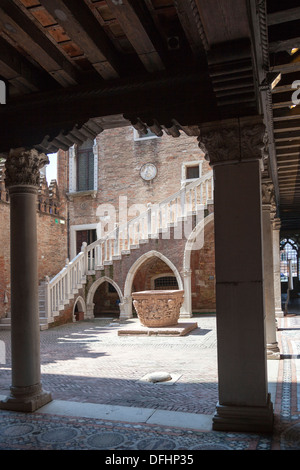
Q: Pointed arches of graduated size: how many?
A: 4